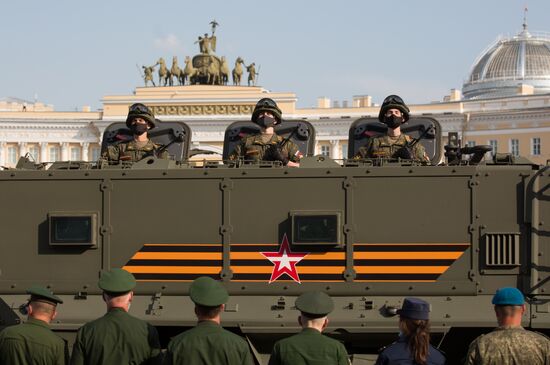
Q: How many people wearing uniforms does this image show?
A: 9